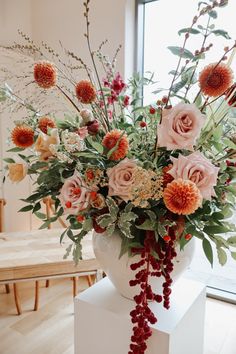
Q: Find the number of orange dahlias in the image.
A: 7